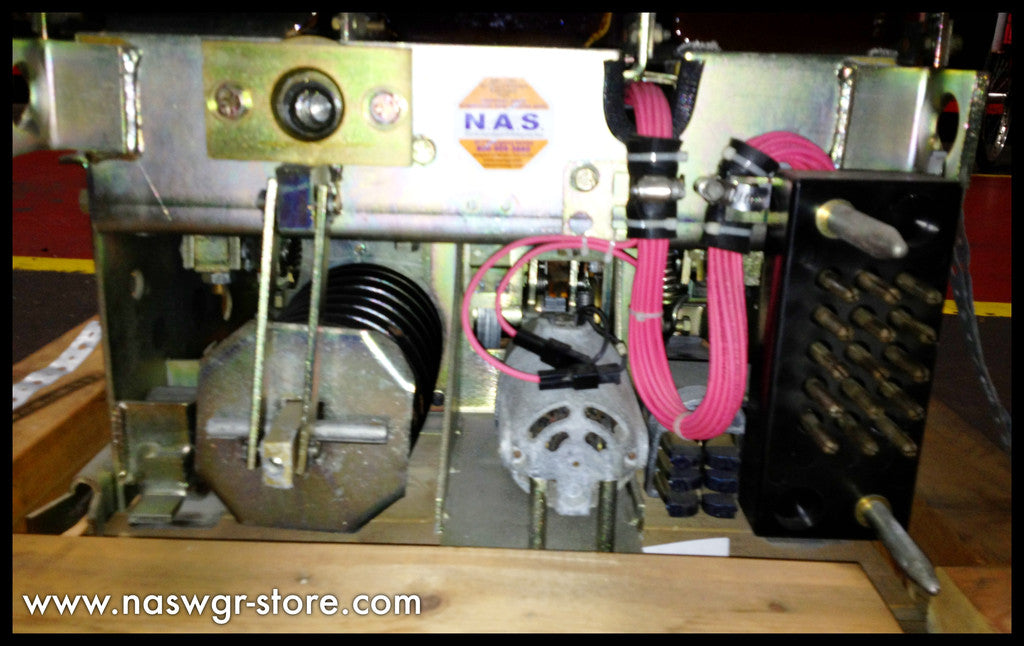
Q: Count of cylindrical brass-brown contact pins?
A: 15